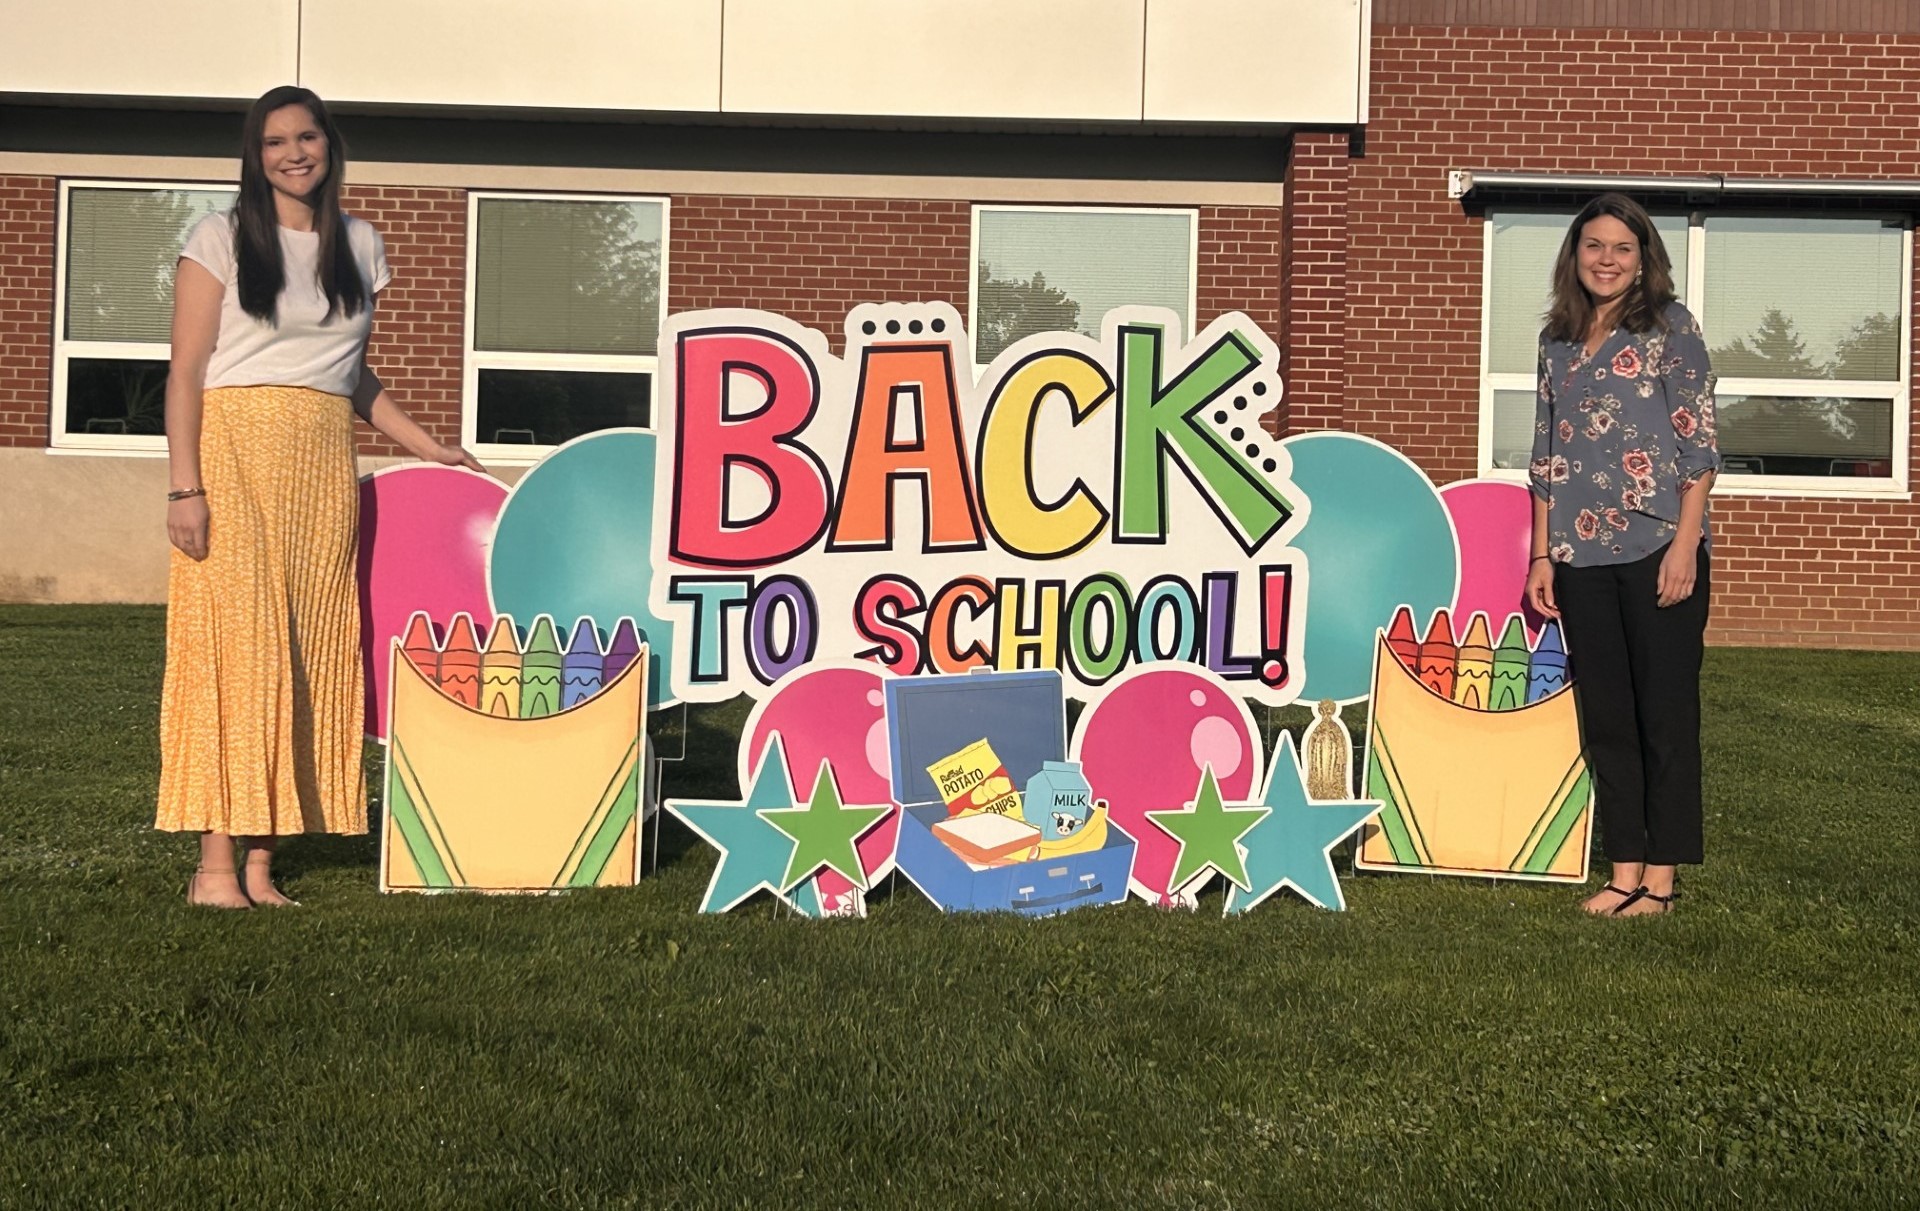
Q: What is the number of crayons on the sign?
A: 11